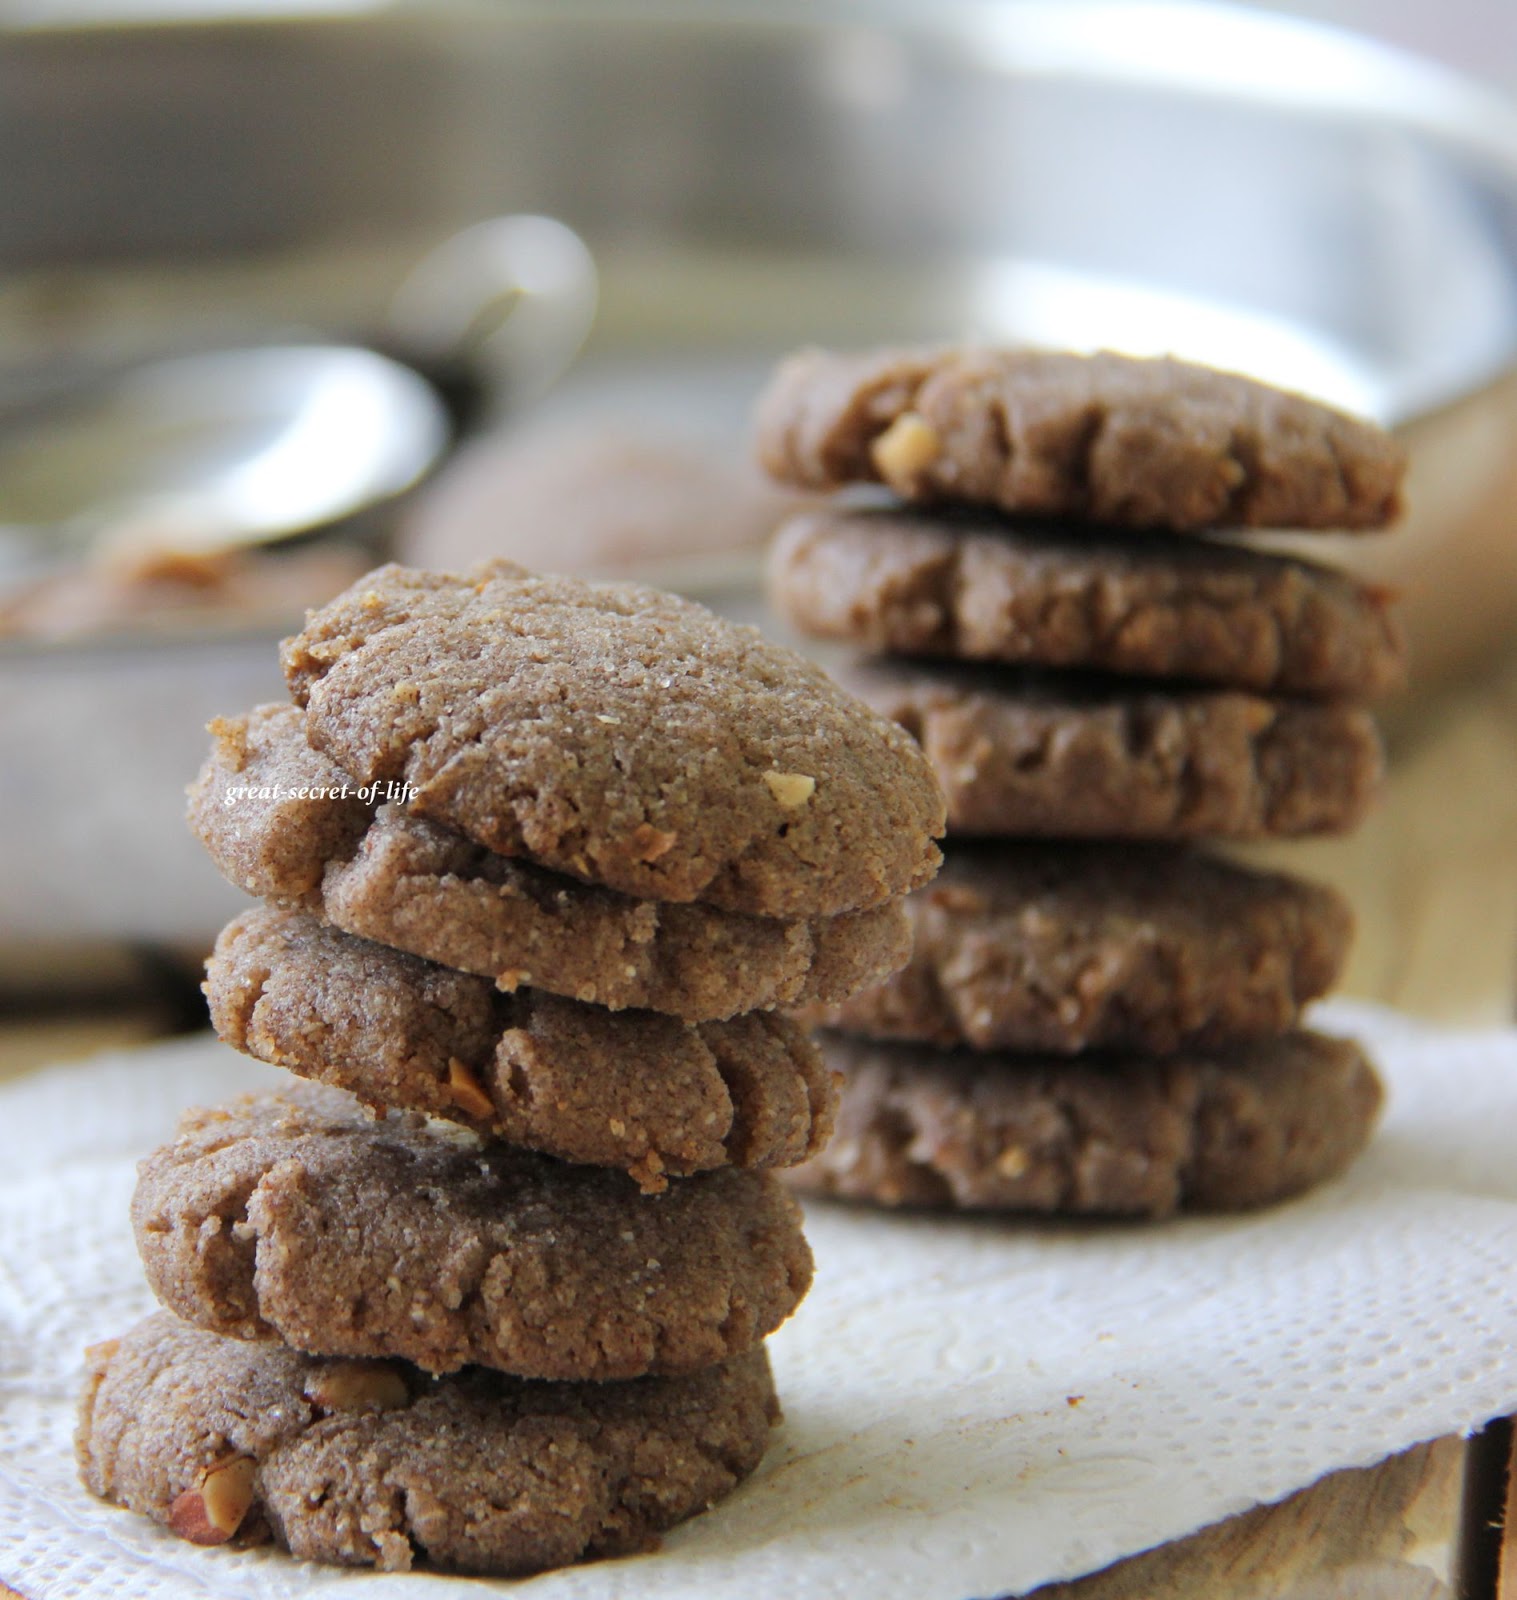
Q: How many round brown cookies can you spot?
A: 10